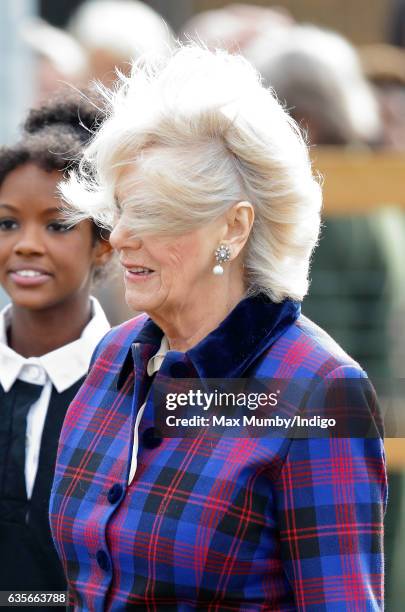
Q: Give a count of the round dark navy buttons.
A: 4